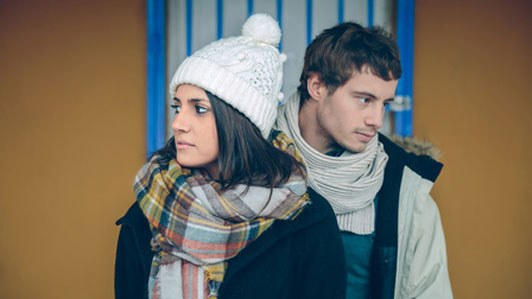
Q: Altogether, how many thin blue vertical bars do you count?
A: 7